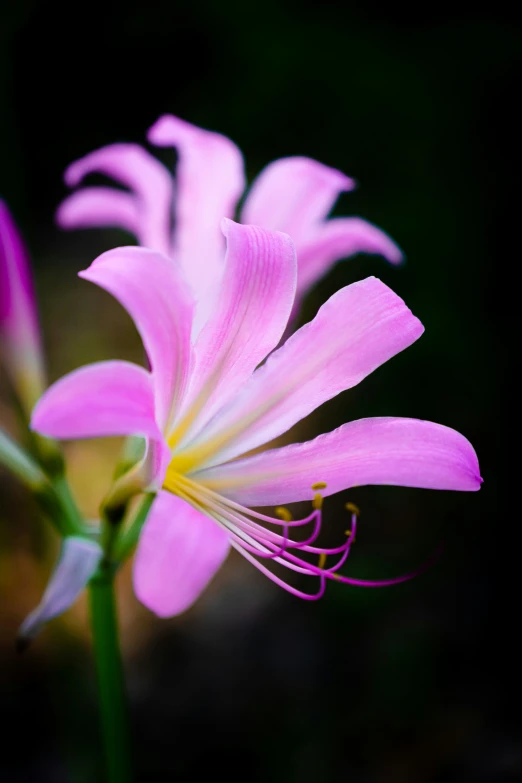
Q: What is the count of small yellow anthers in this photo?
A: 6